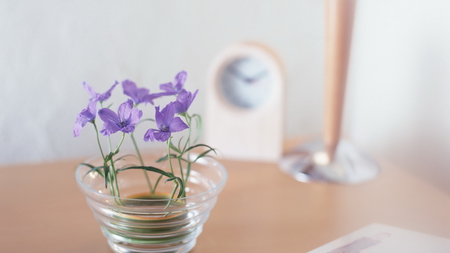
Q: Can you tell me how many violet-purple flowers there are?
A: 7